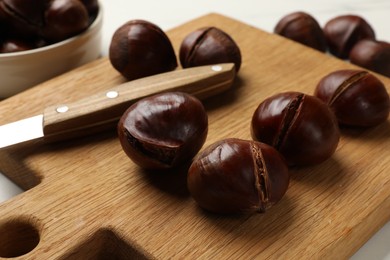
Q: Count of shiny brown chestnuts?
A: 13